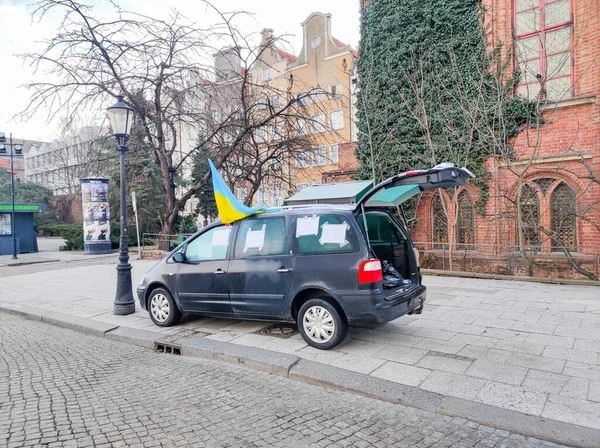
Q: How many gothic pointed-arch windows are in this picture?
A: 4